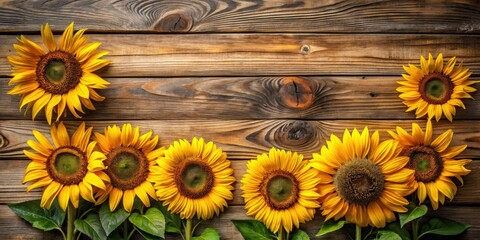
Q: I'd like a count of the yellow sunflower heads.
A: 8